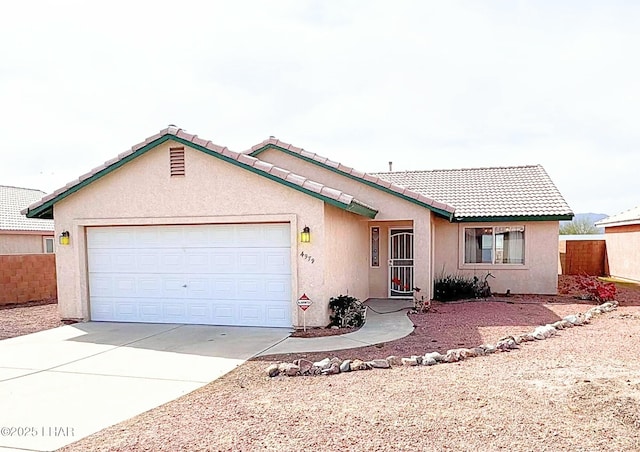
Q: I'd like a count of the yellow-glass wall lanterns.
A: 2